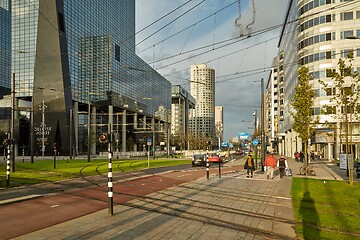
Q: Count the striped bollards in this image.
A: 3